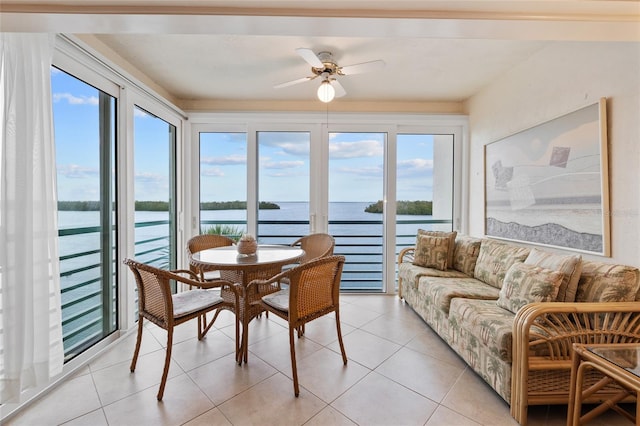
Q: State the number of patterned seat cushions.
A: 3